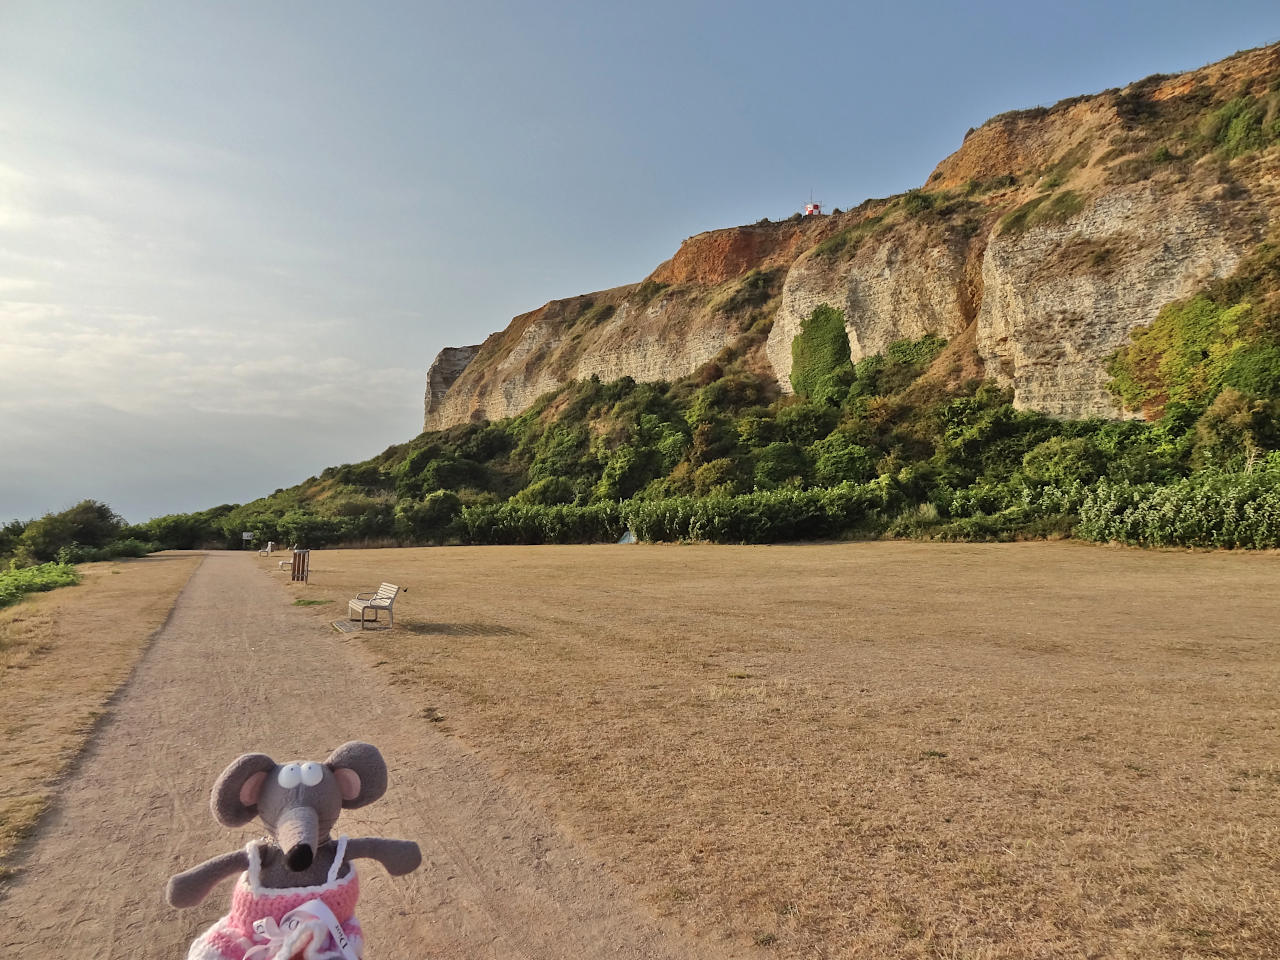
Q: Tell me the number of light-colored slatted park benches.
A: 3